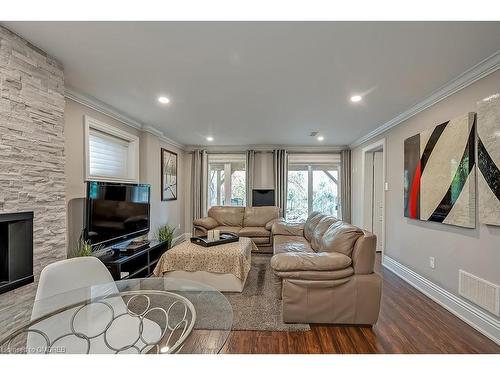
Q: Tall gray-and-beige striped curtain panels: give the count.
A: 4